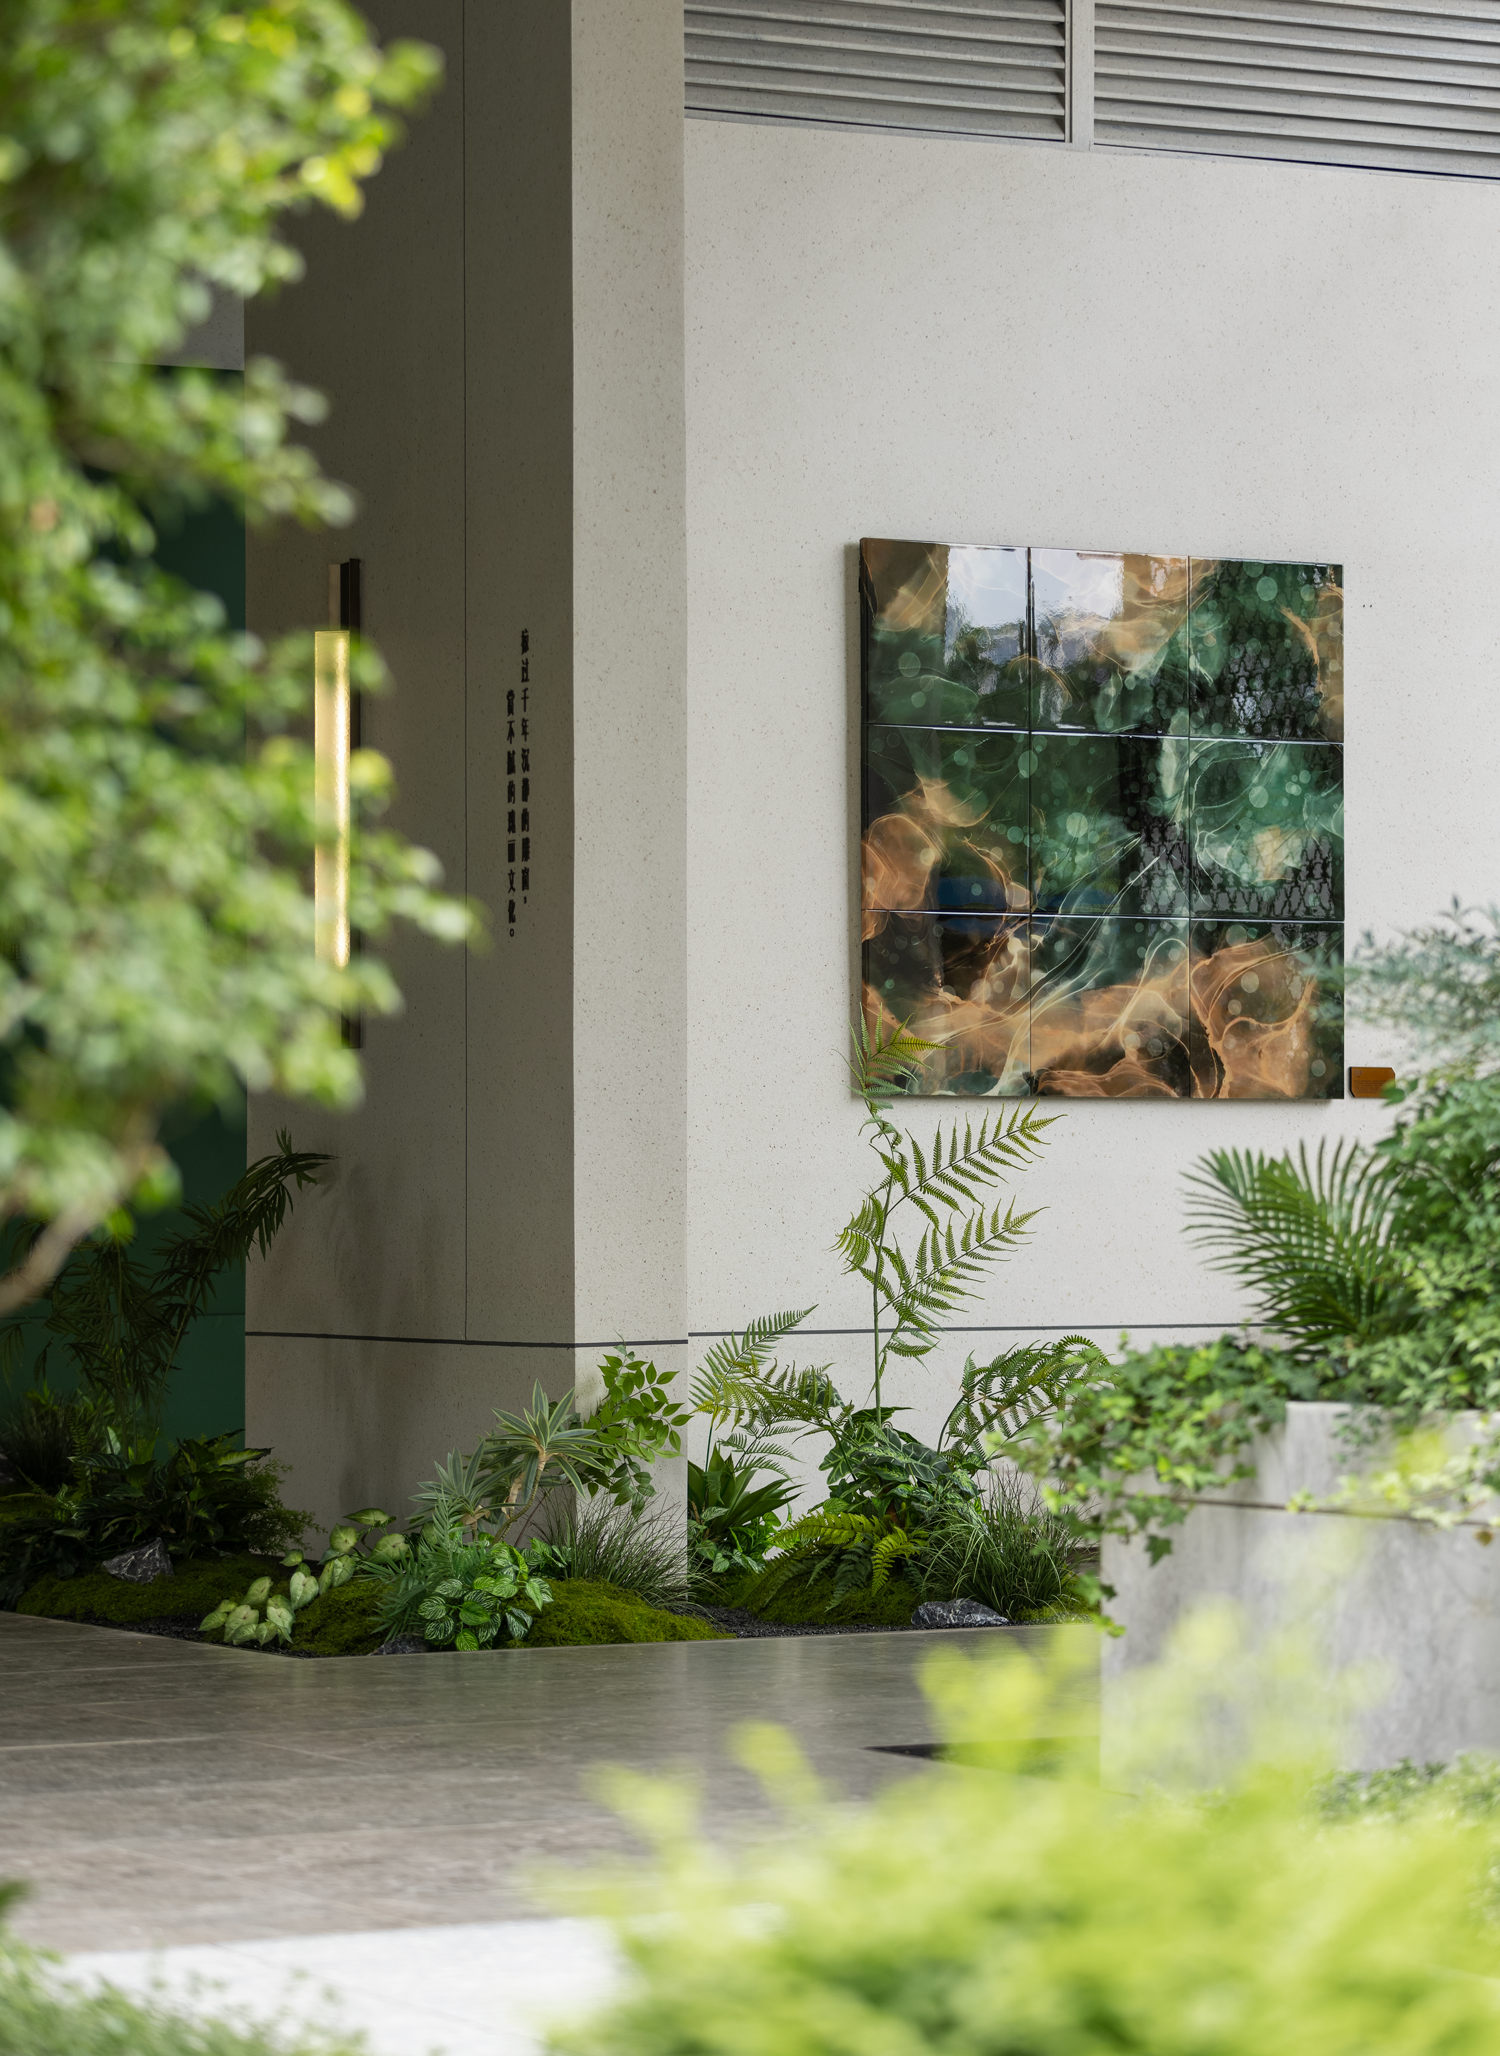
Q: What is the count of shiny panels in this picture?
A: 9